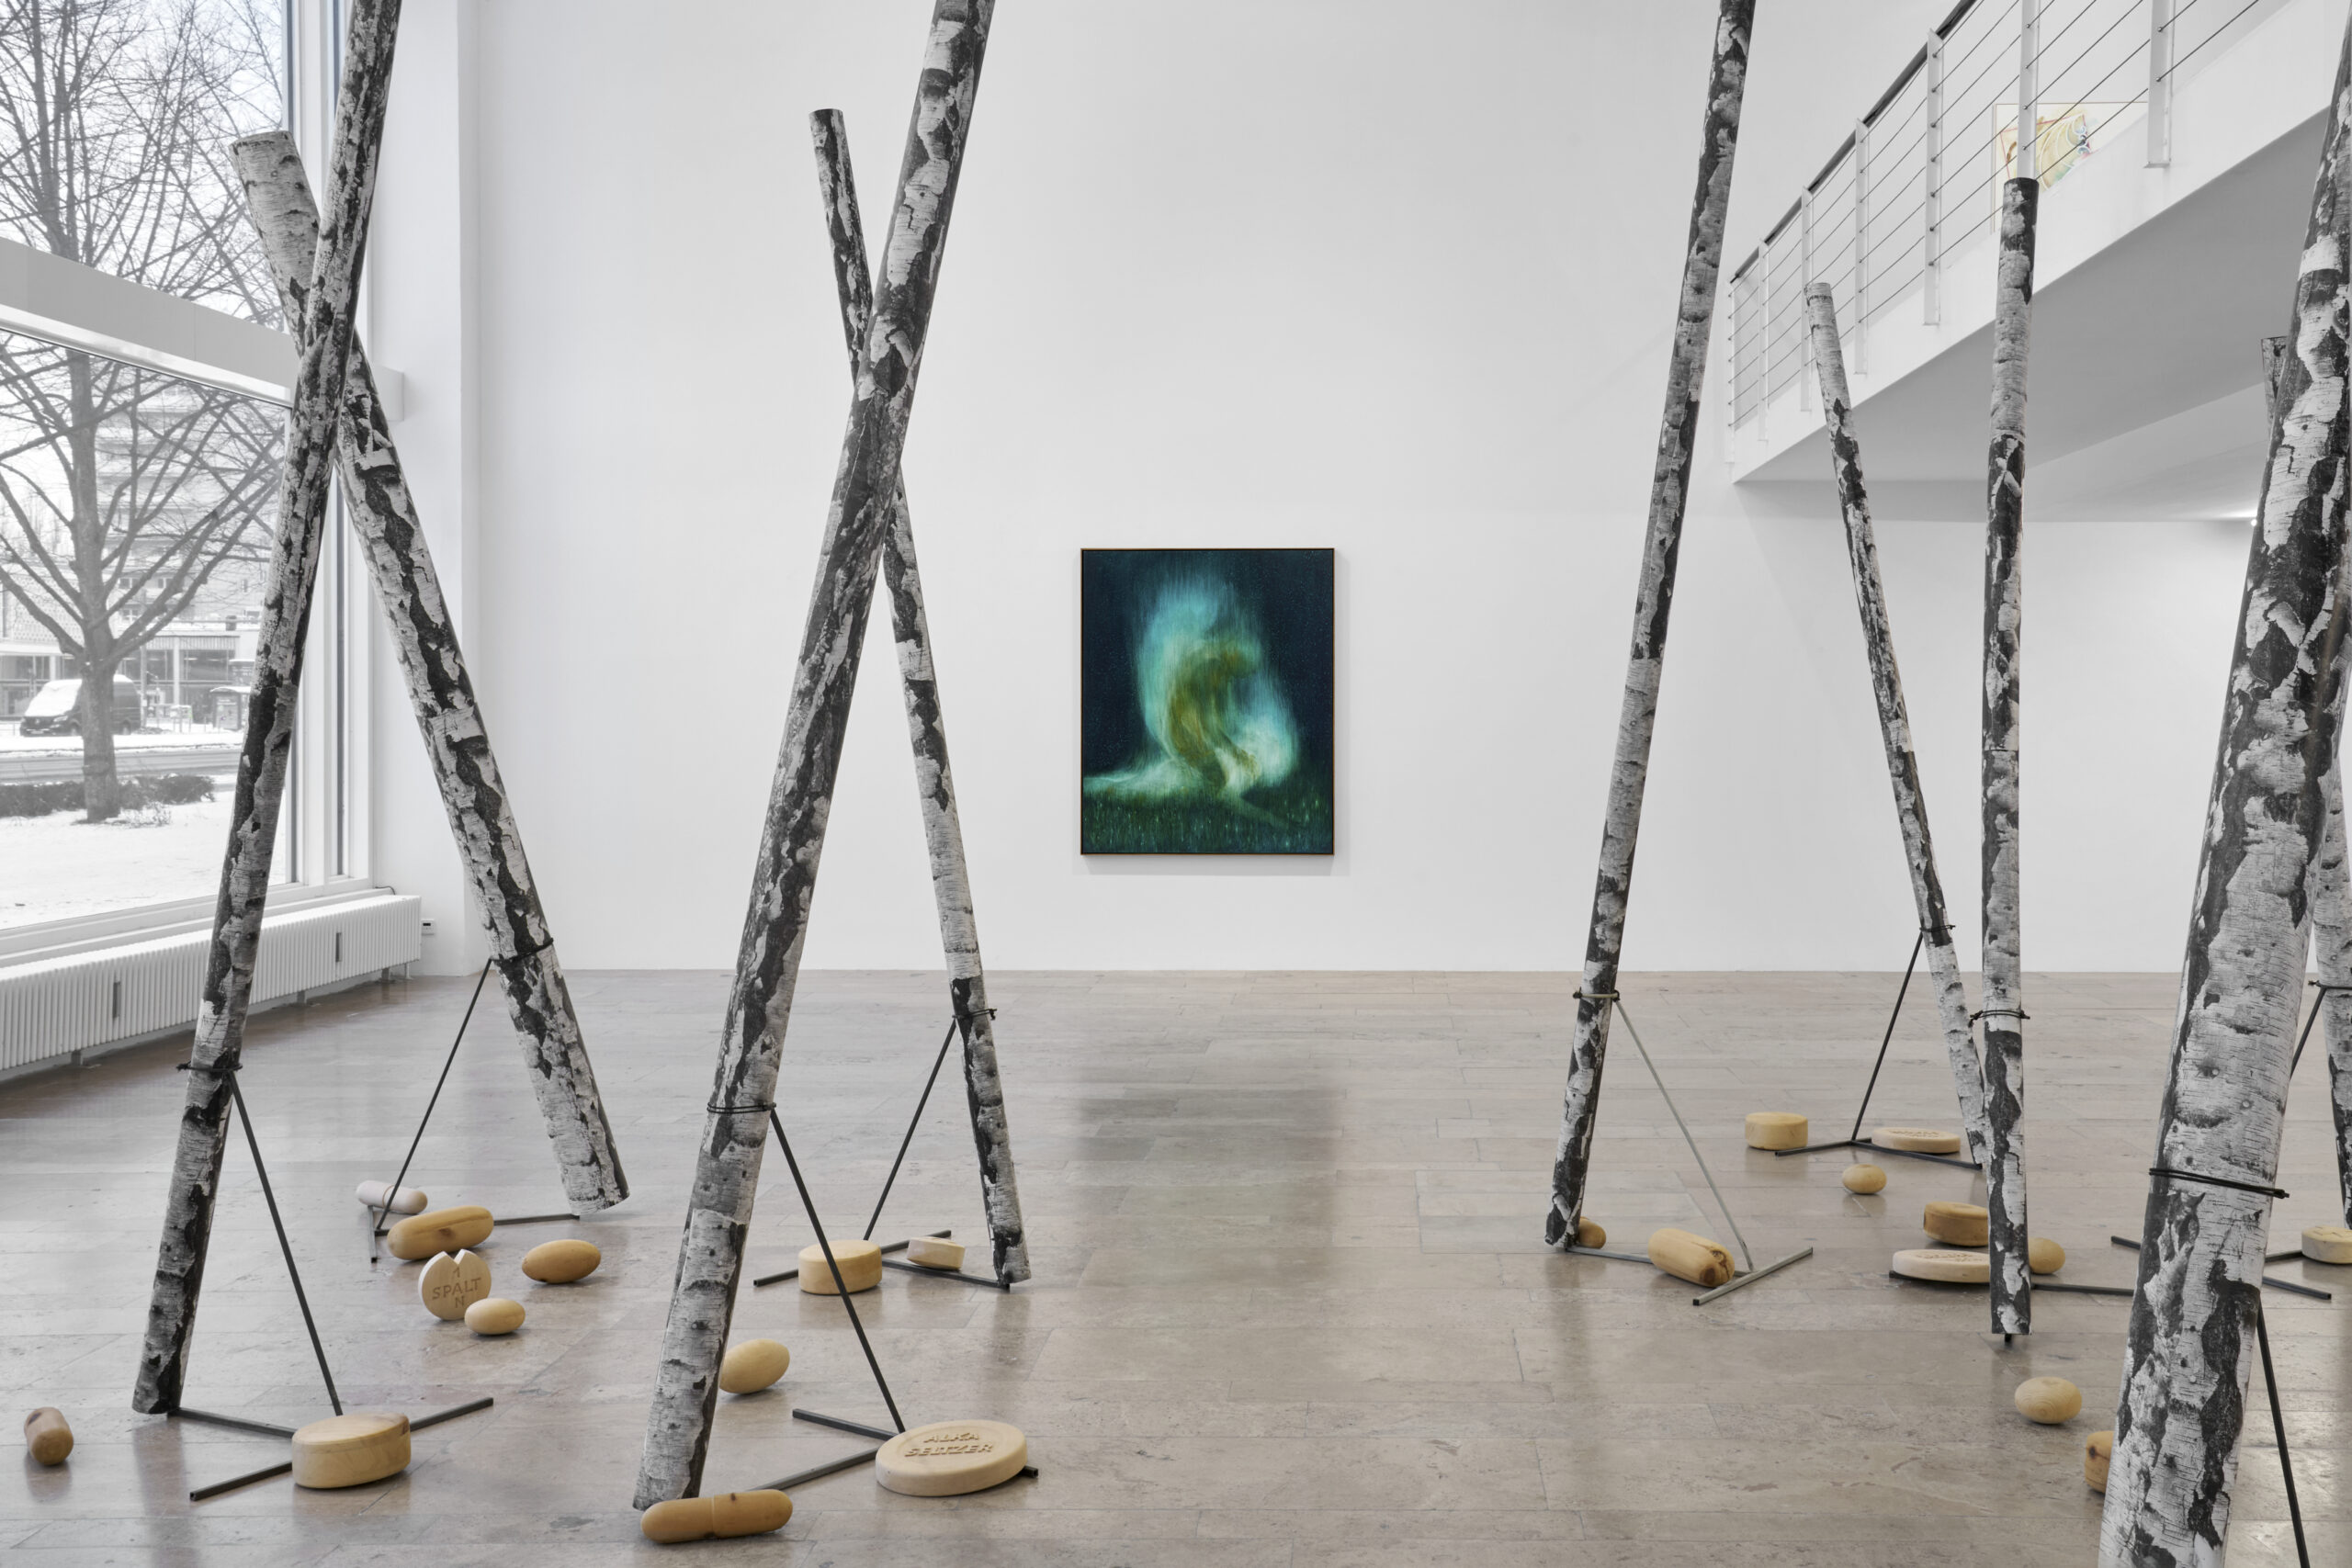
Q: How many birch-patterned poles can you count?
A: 9